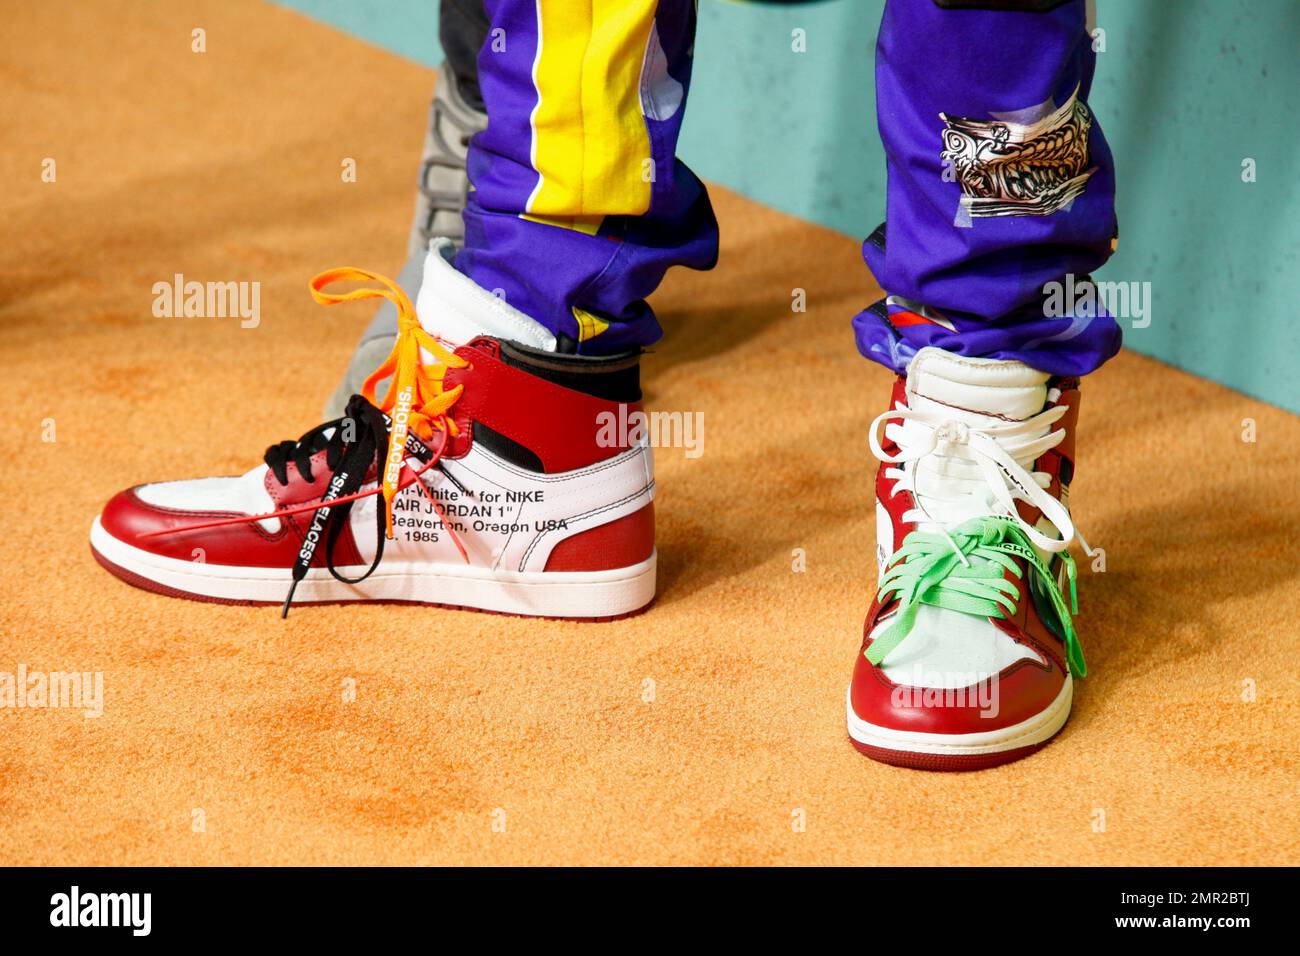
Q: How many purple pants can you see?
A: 1